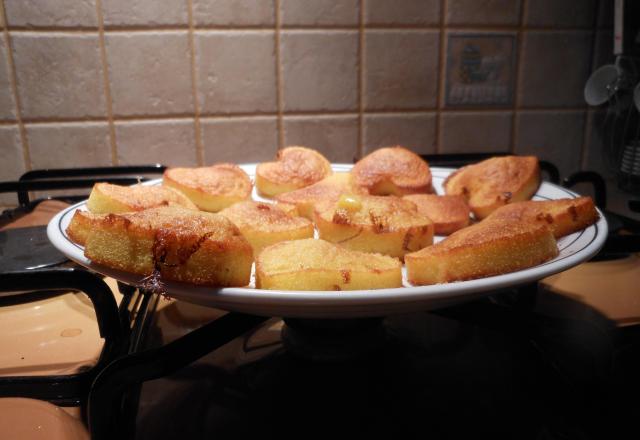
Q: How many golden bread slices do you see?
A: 12